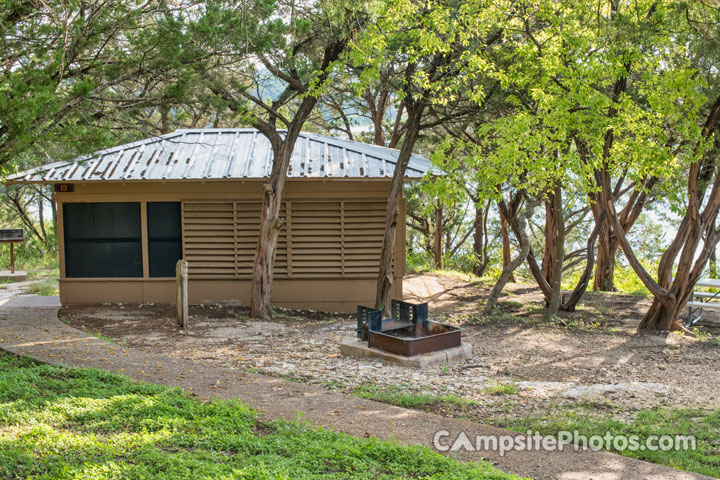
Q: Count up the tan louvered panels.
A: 4